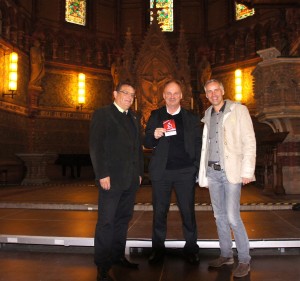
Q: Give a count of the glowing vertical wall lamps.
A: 3